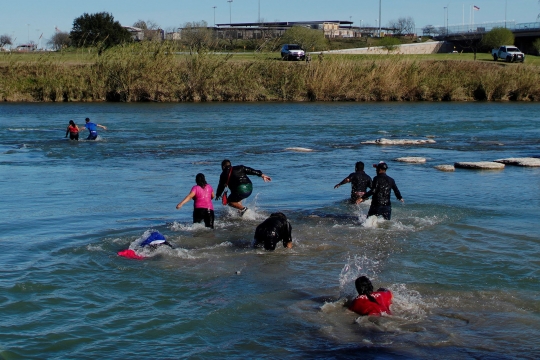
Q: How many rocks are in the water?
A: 6